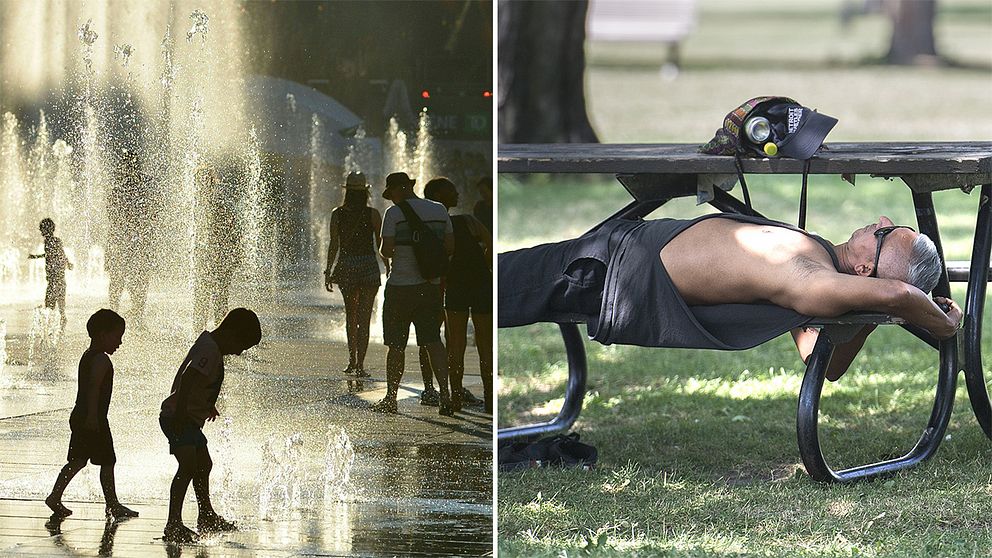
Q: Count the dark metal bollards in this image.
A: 0